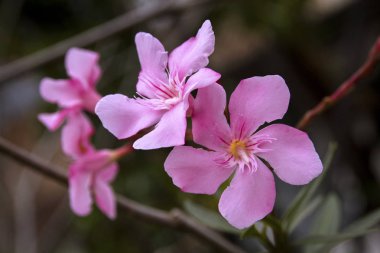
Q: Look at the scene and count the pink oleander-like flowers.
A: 4